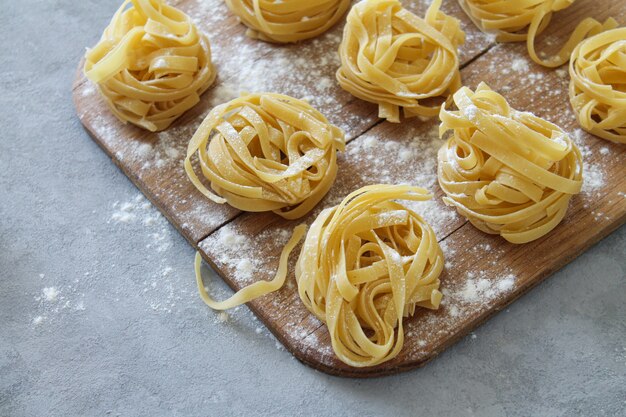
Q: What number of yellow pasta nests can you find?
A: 8